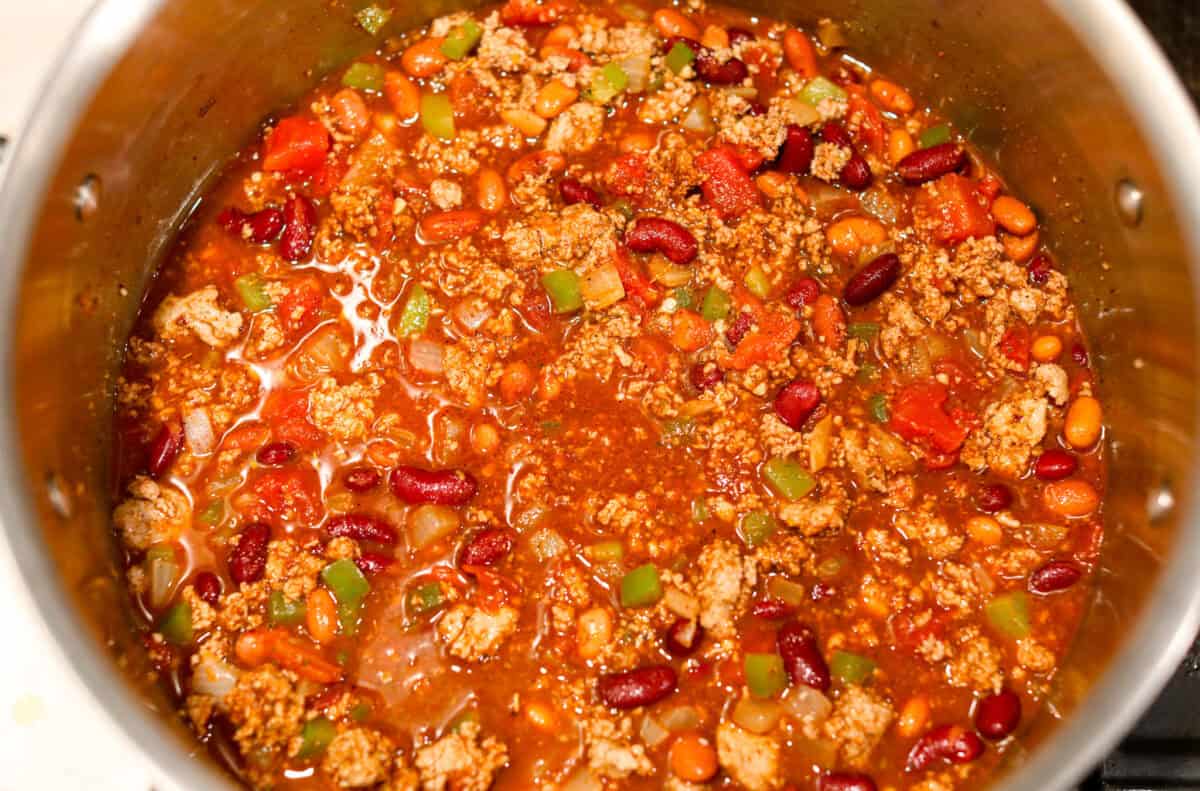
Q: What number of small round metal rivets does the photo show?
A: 4